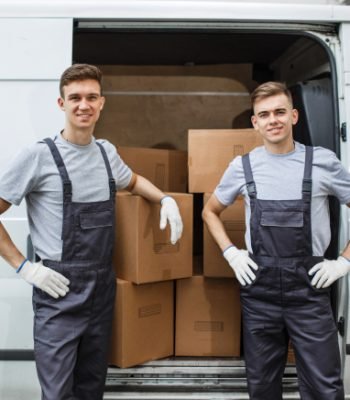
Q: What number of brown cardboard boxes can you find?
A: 6